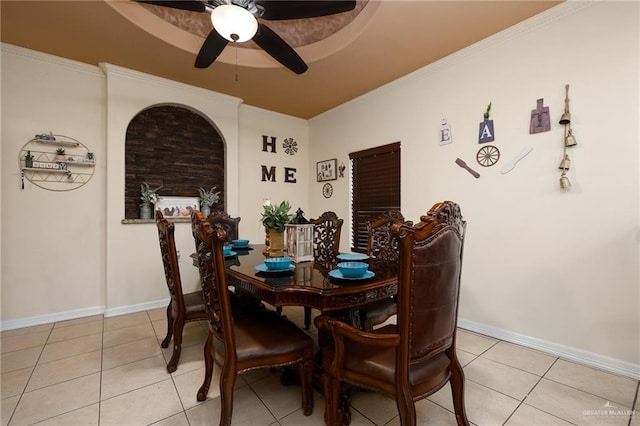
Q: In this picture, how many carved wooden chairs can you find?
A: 6